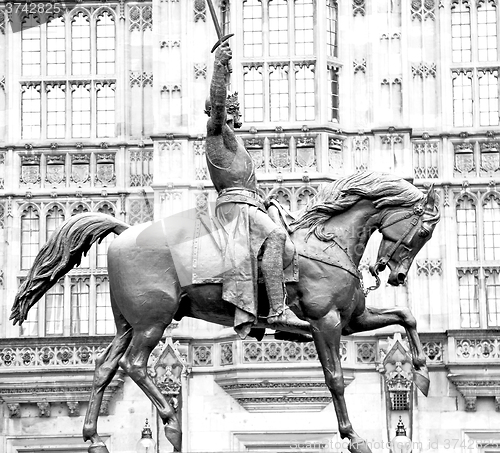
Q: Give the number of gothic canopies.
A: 2